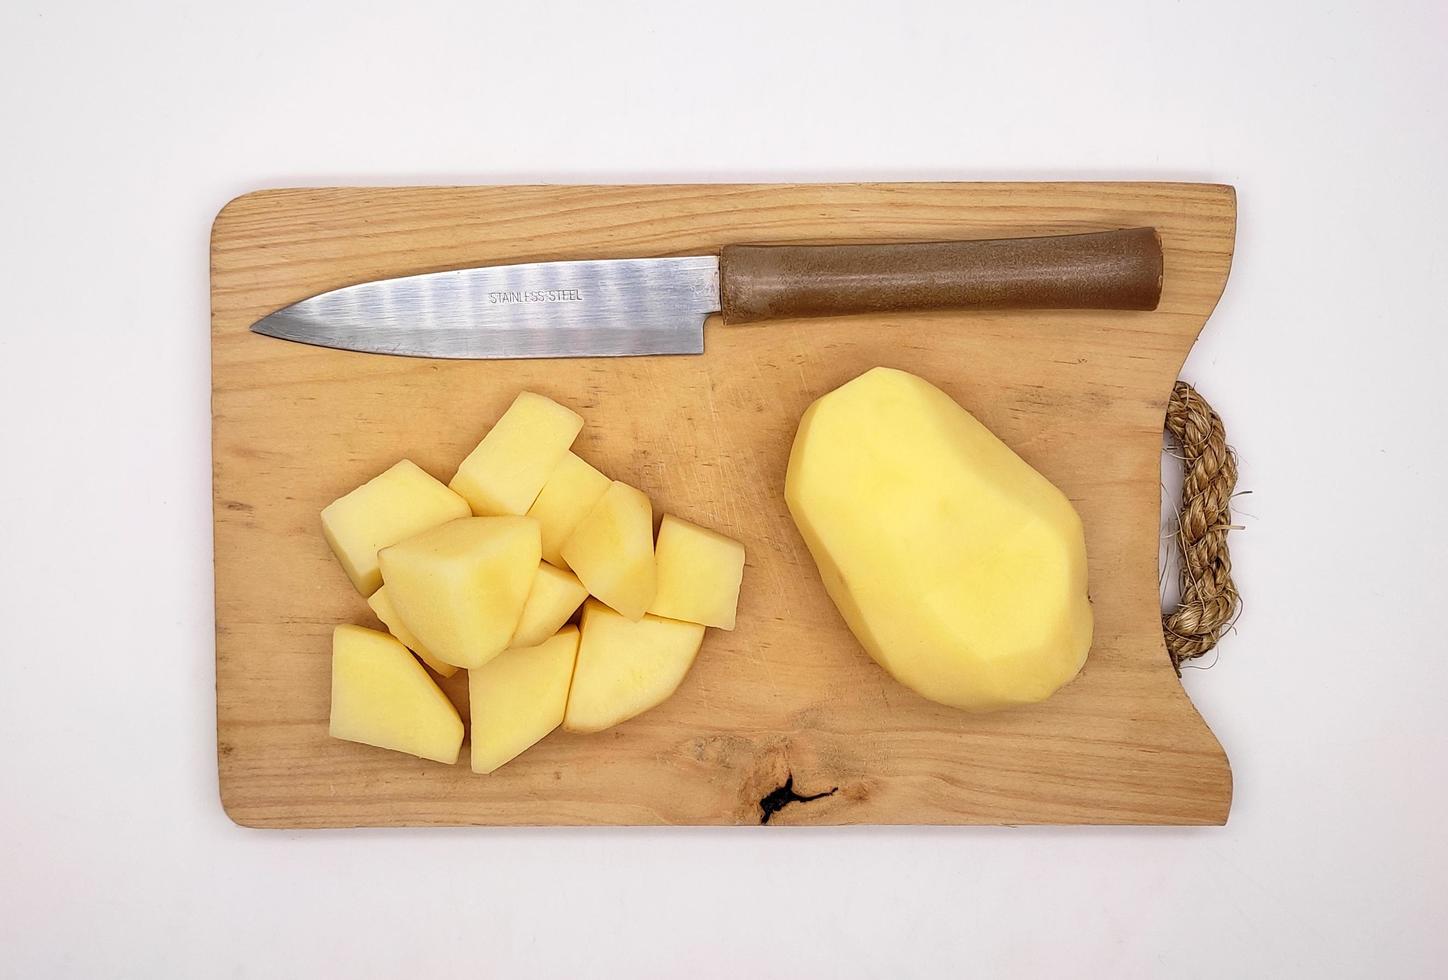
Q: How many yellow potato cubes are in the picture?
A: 11